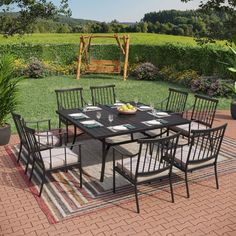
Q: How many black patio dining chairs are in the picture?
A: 8